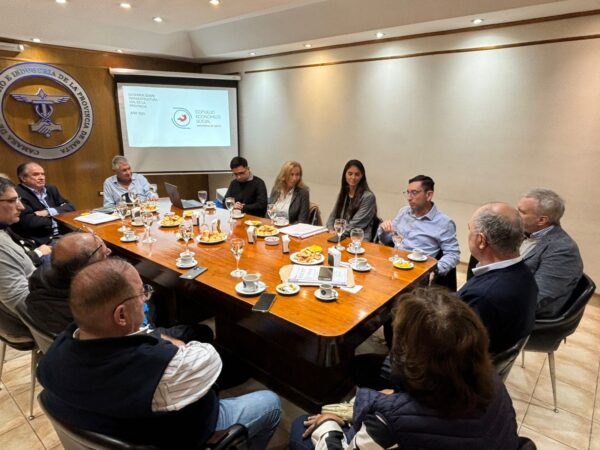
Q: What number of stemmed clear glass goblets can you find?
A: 11